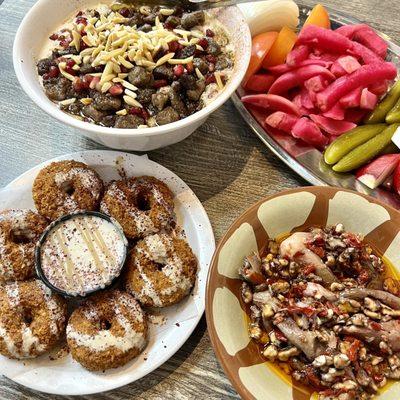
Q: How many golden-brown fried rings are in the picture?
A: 6